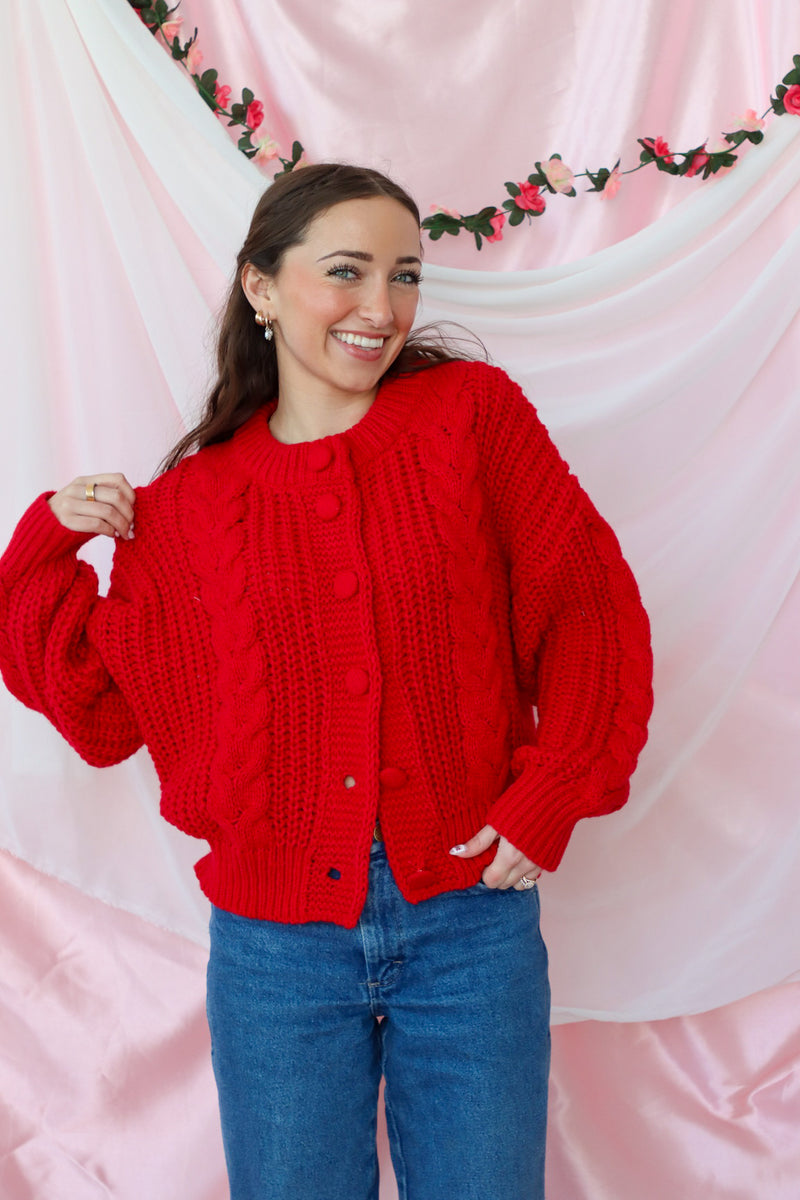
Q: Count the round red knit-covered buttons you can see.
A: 6